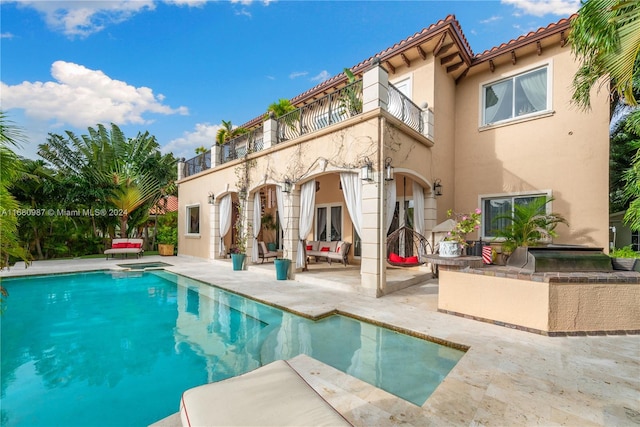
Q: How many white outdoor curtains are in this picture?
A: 7